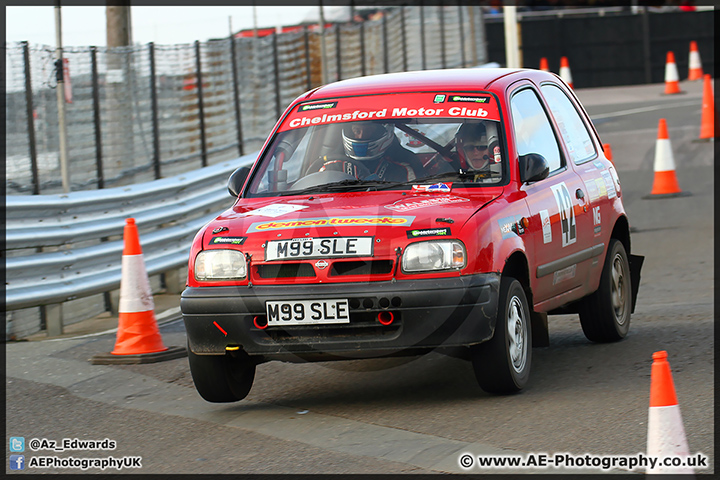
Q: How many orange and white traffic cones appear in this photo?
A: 6